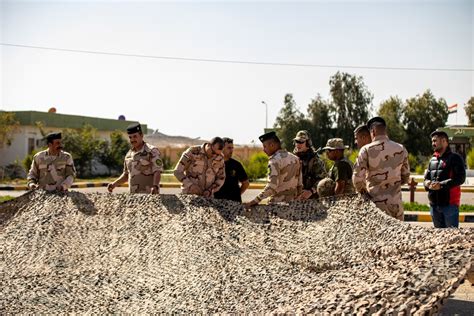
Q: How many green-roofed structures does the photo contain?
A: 2